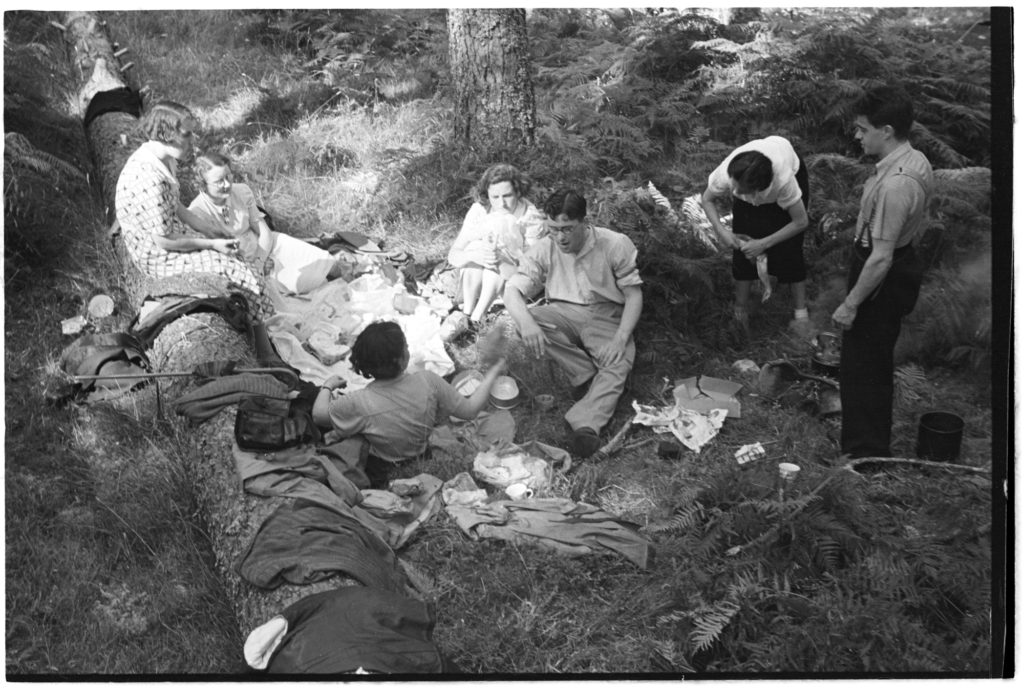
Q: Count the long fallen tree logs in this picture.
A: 1